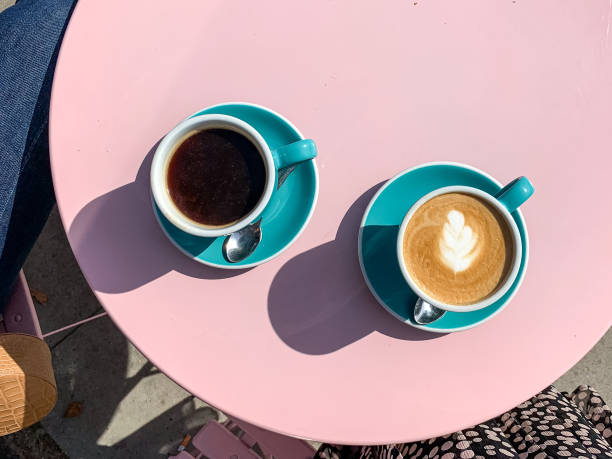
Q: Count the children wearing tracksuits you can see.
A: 0